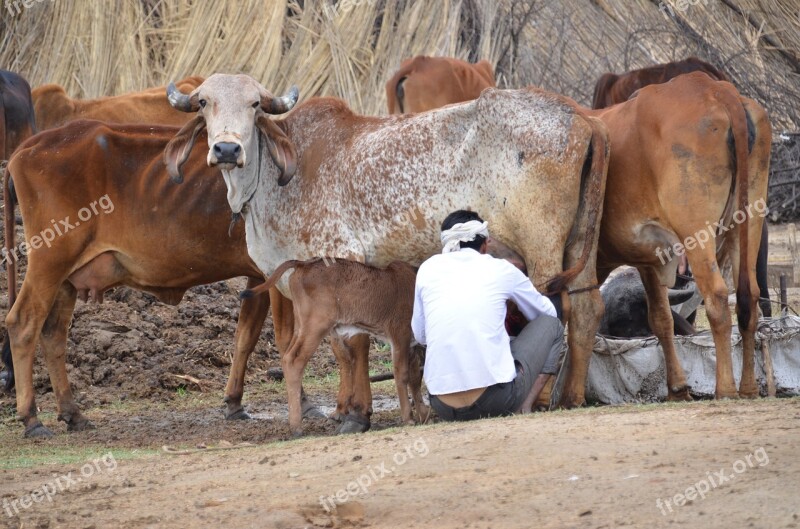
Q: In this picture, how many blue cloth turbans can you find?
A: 0